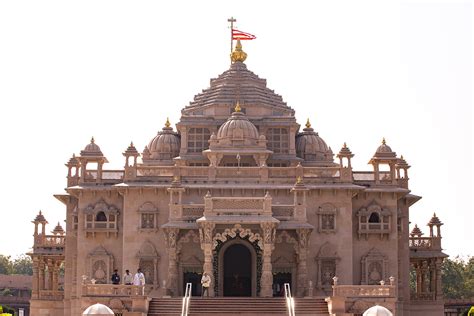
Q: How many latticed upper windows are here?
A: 2